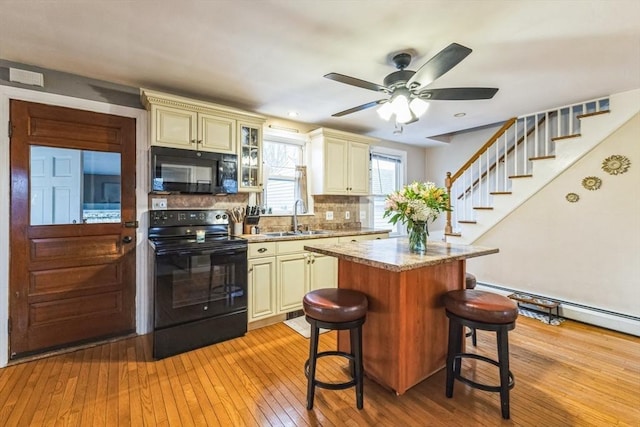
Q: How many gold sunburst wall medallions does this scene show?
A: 3